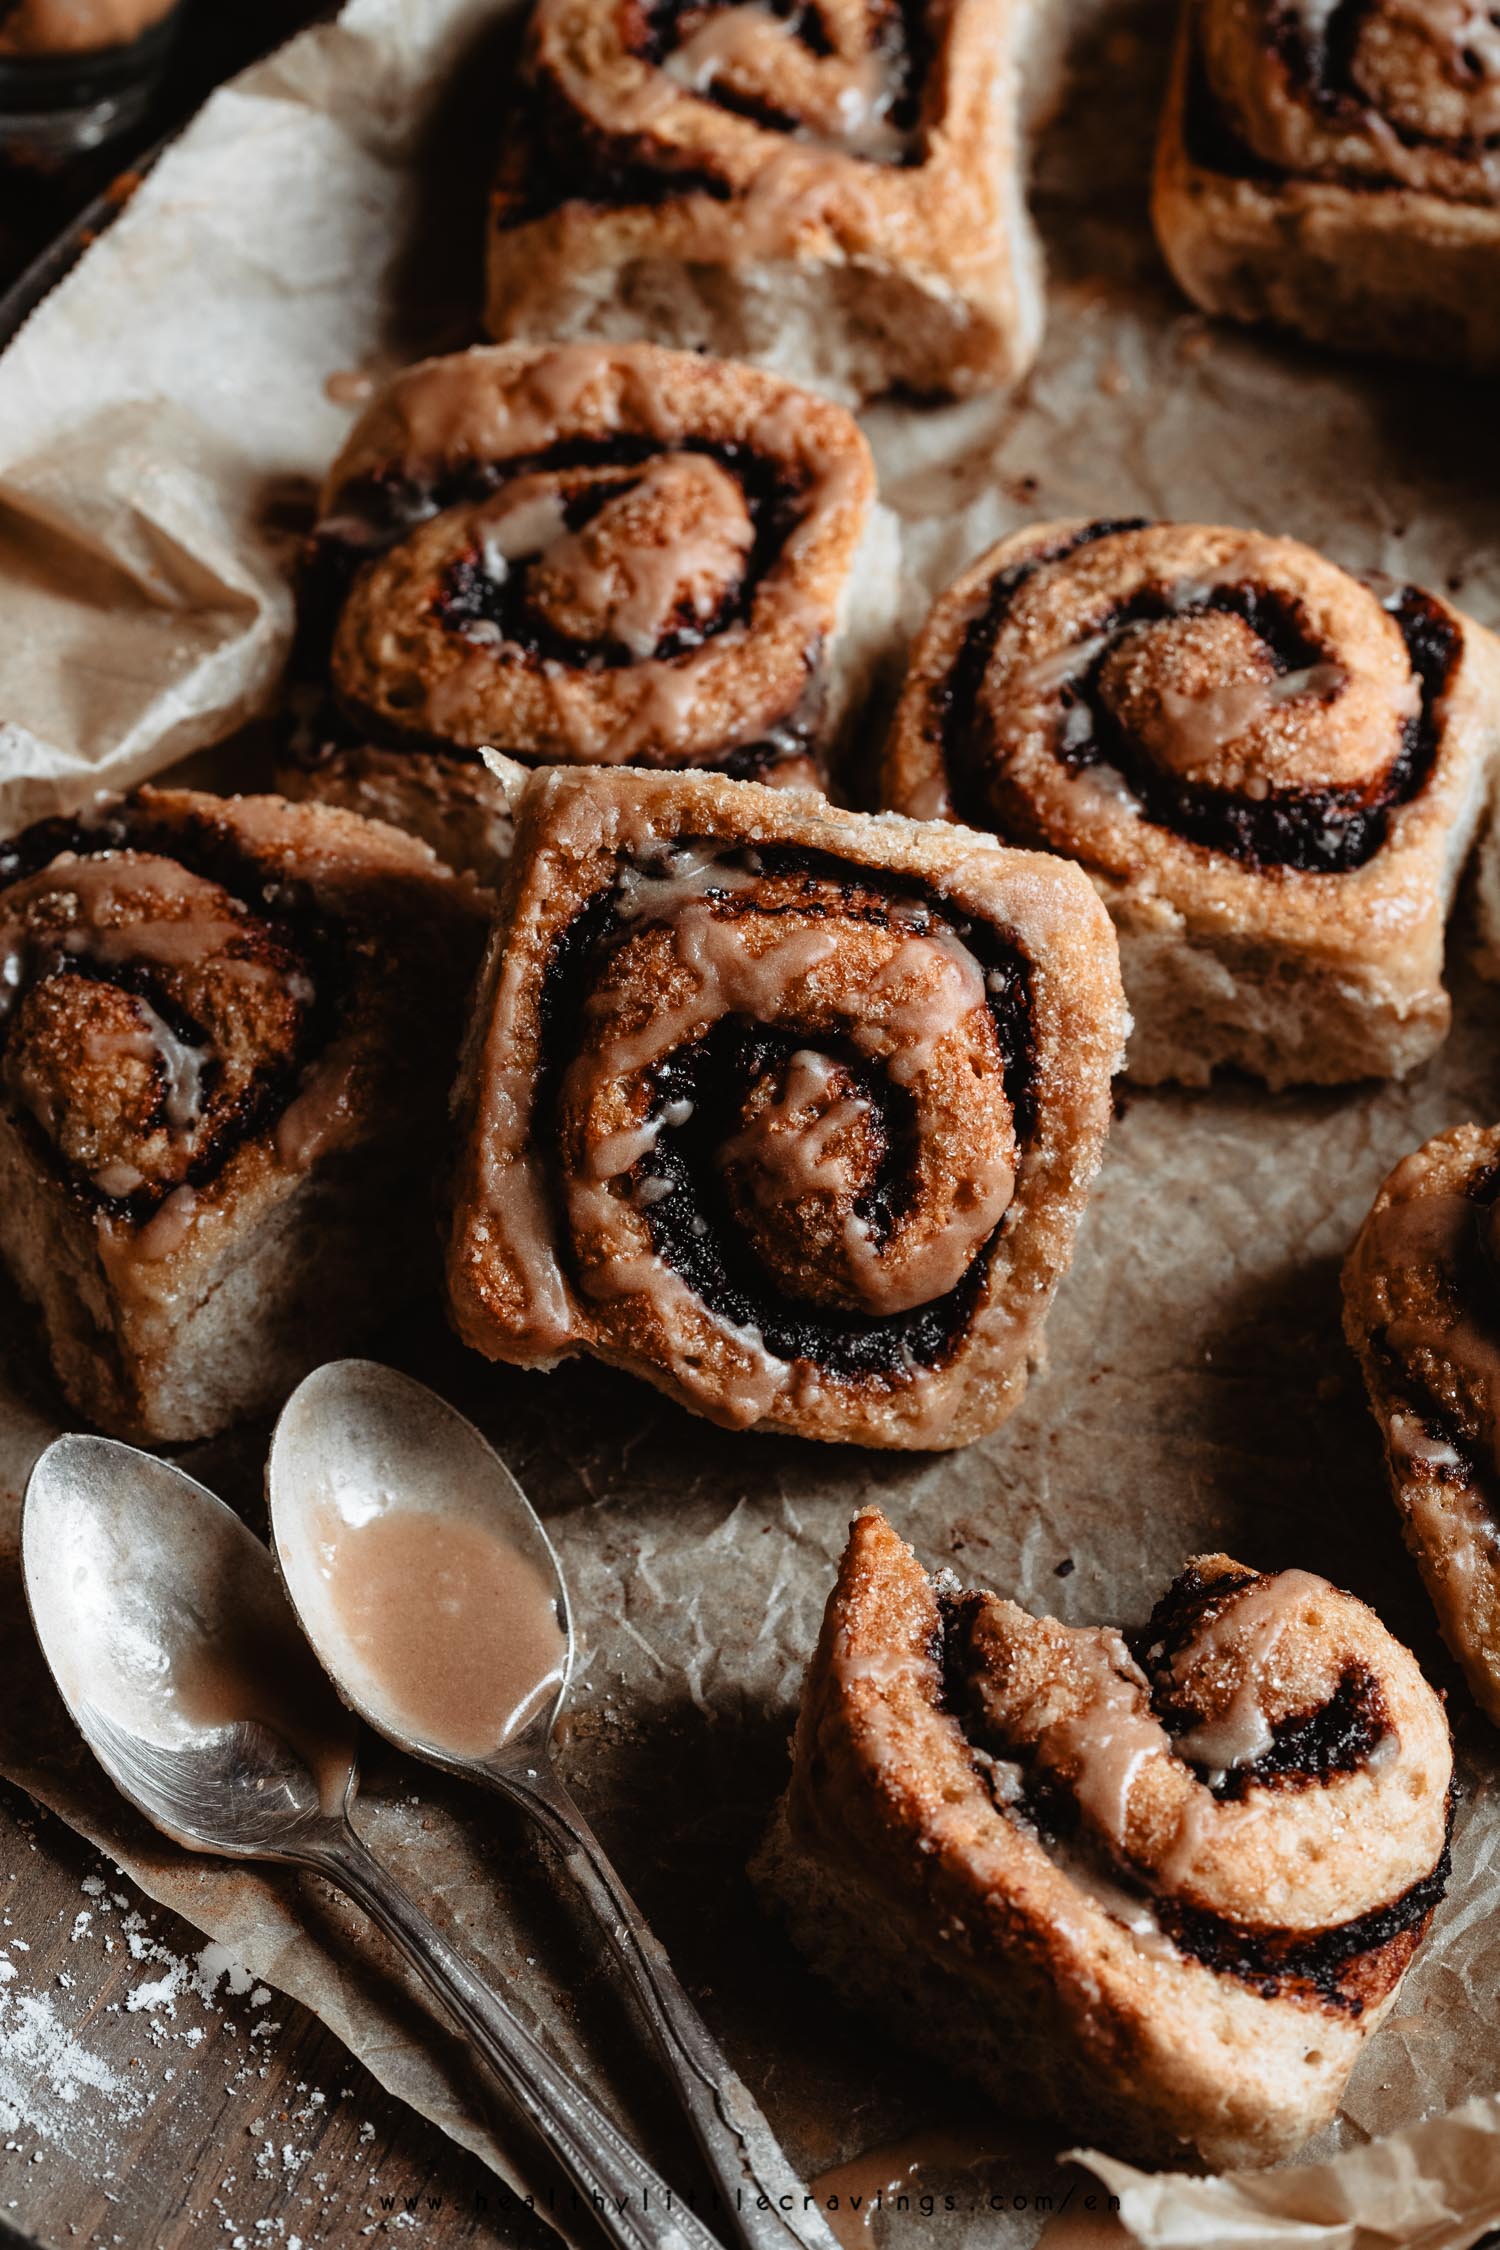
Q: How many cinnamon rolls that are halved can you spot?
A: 1